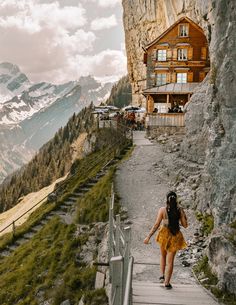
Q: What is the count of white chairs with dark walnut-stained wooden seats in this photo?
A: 0